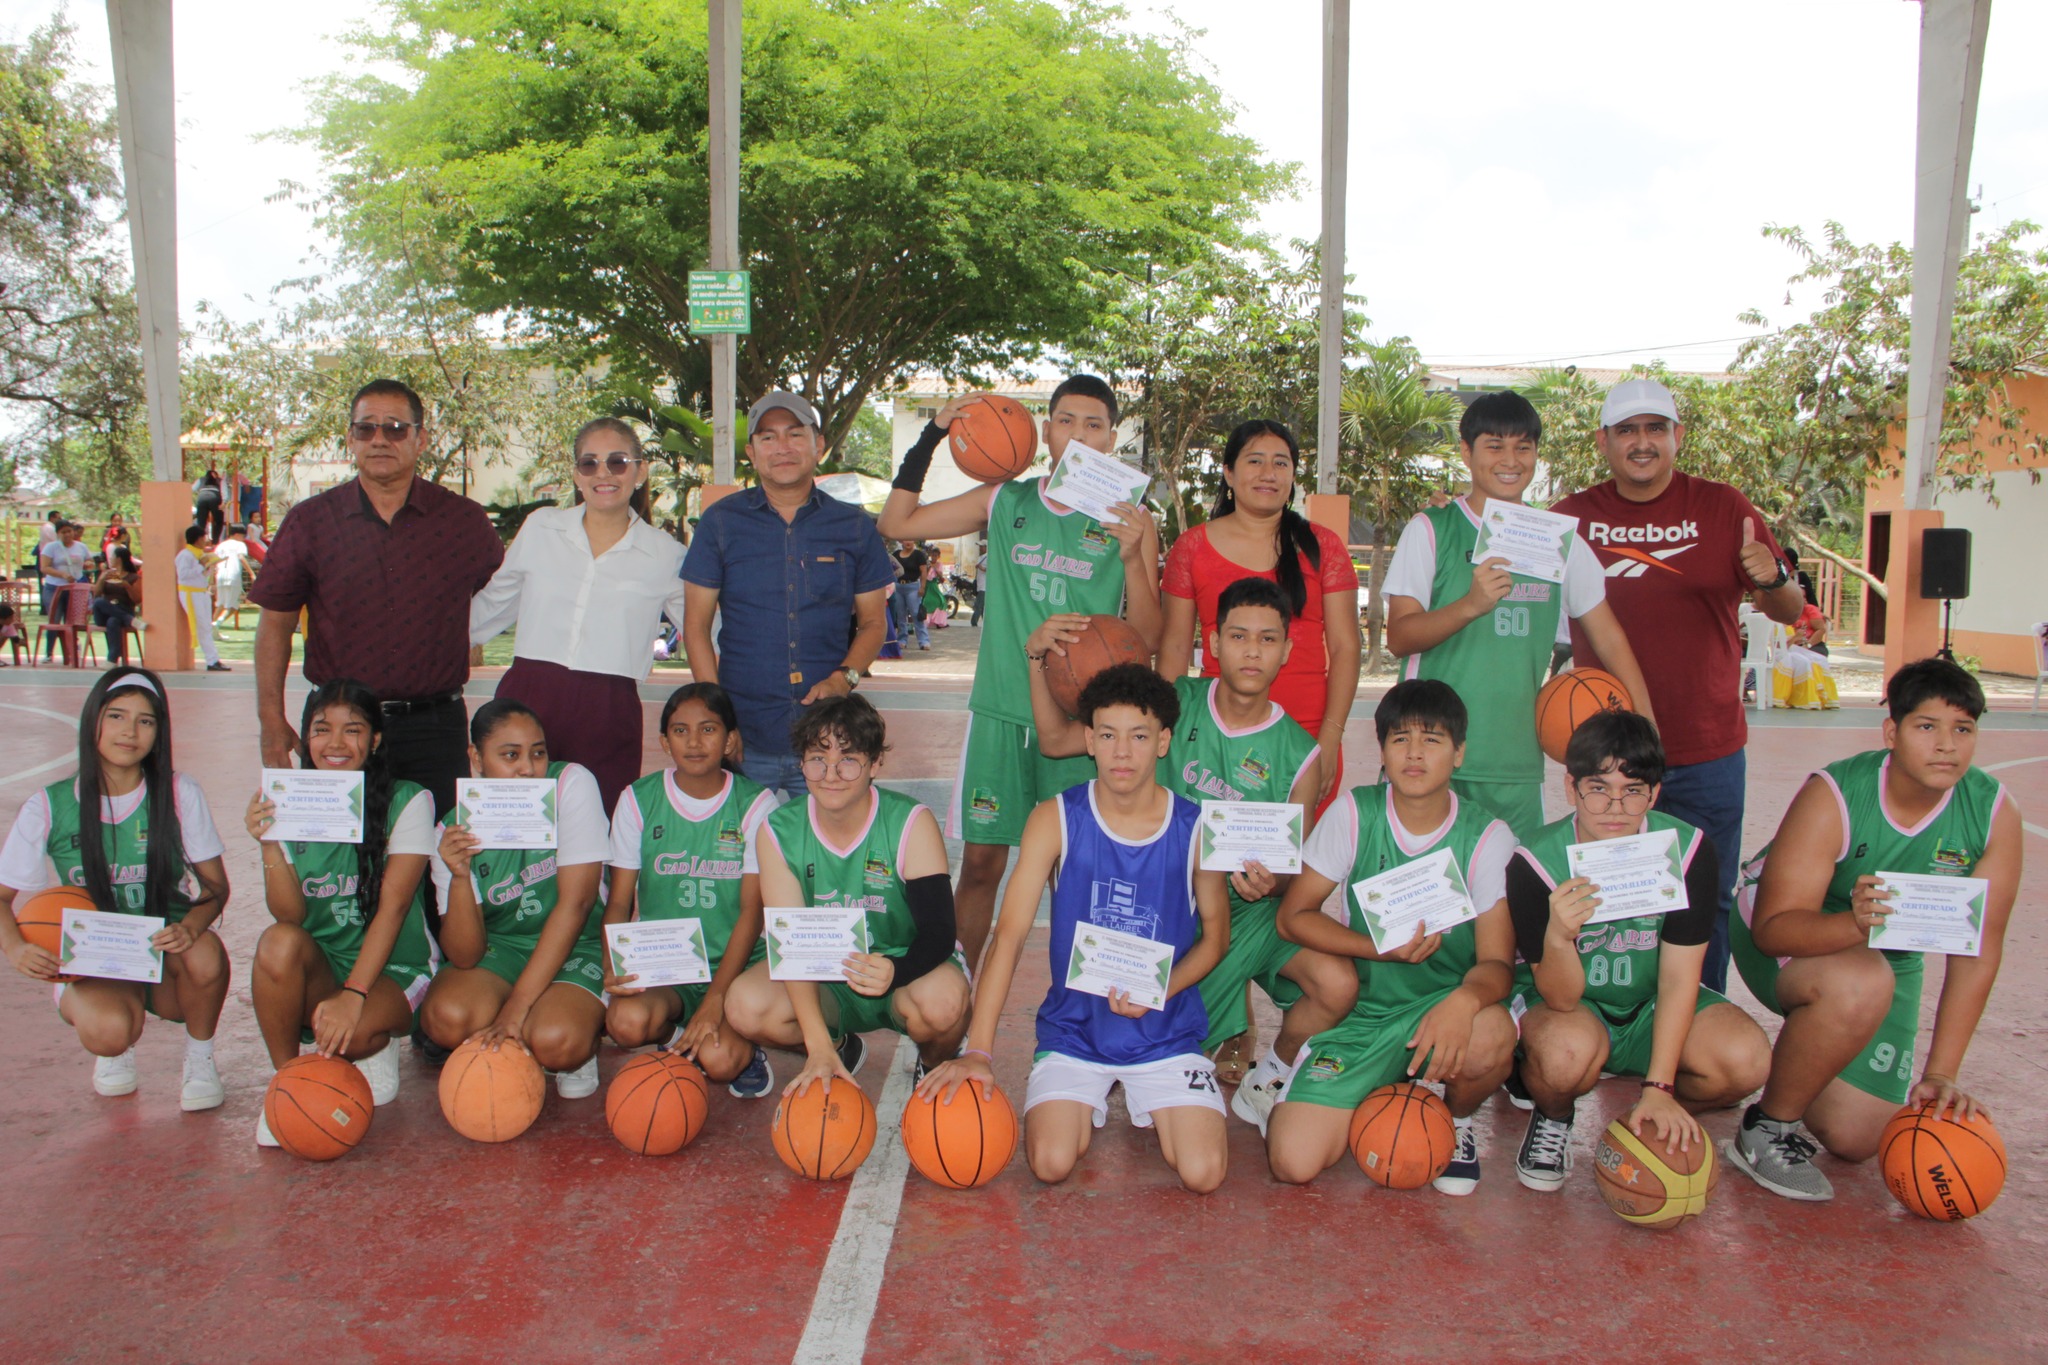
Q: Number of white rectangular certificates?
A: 12